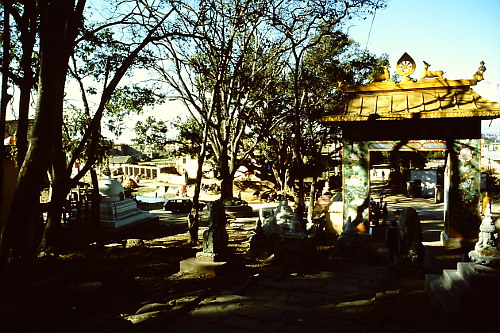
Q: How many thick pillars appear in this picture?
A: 2